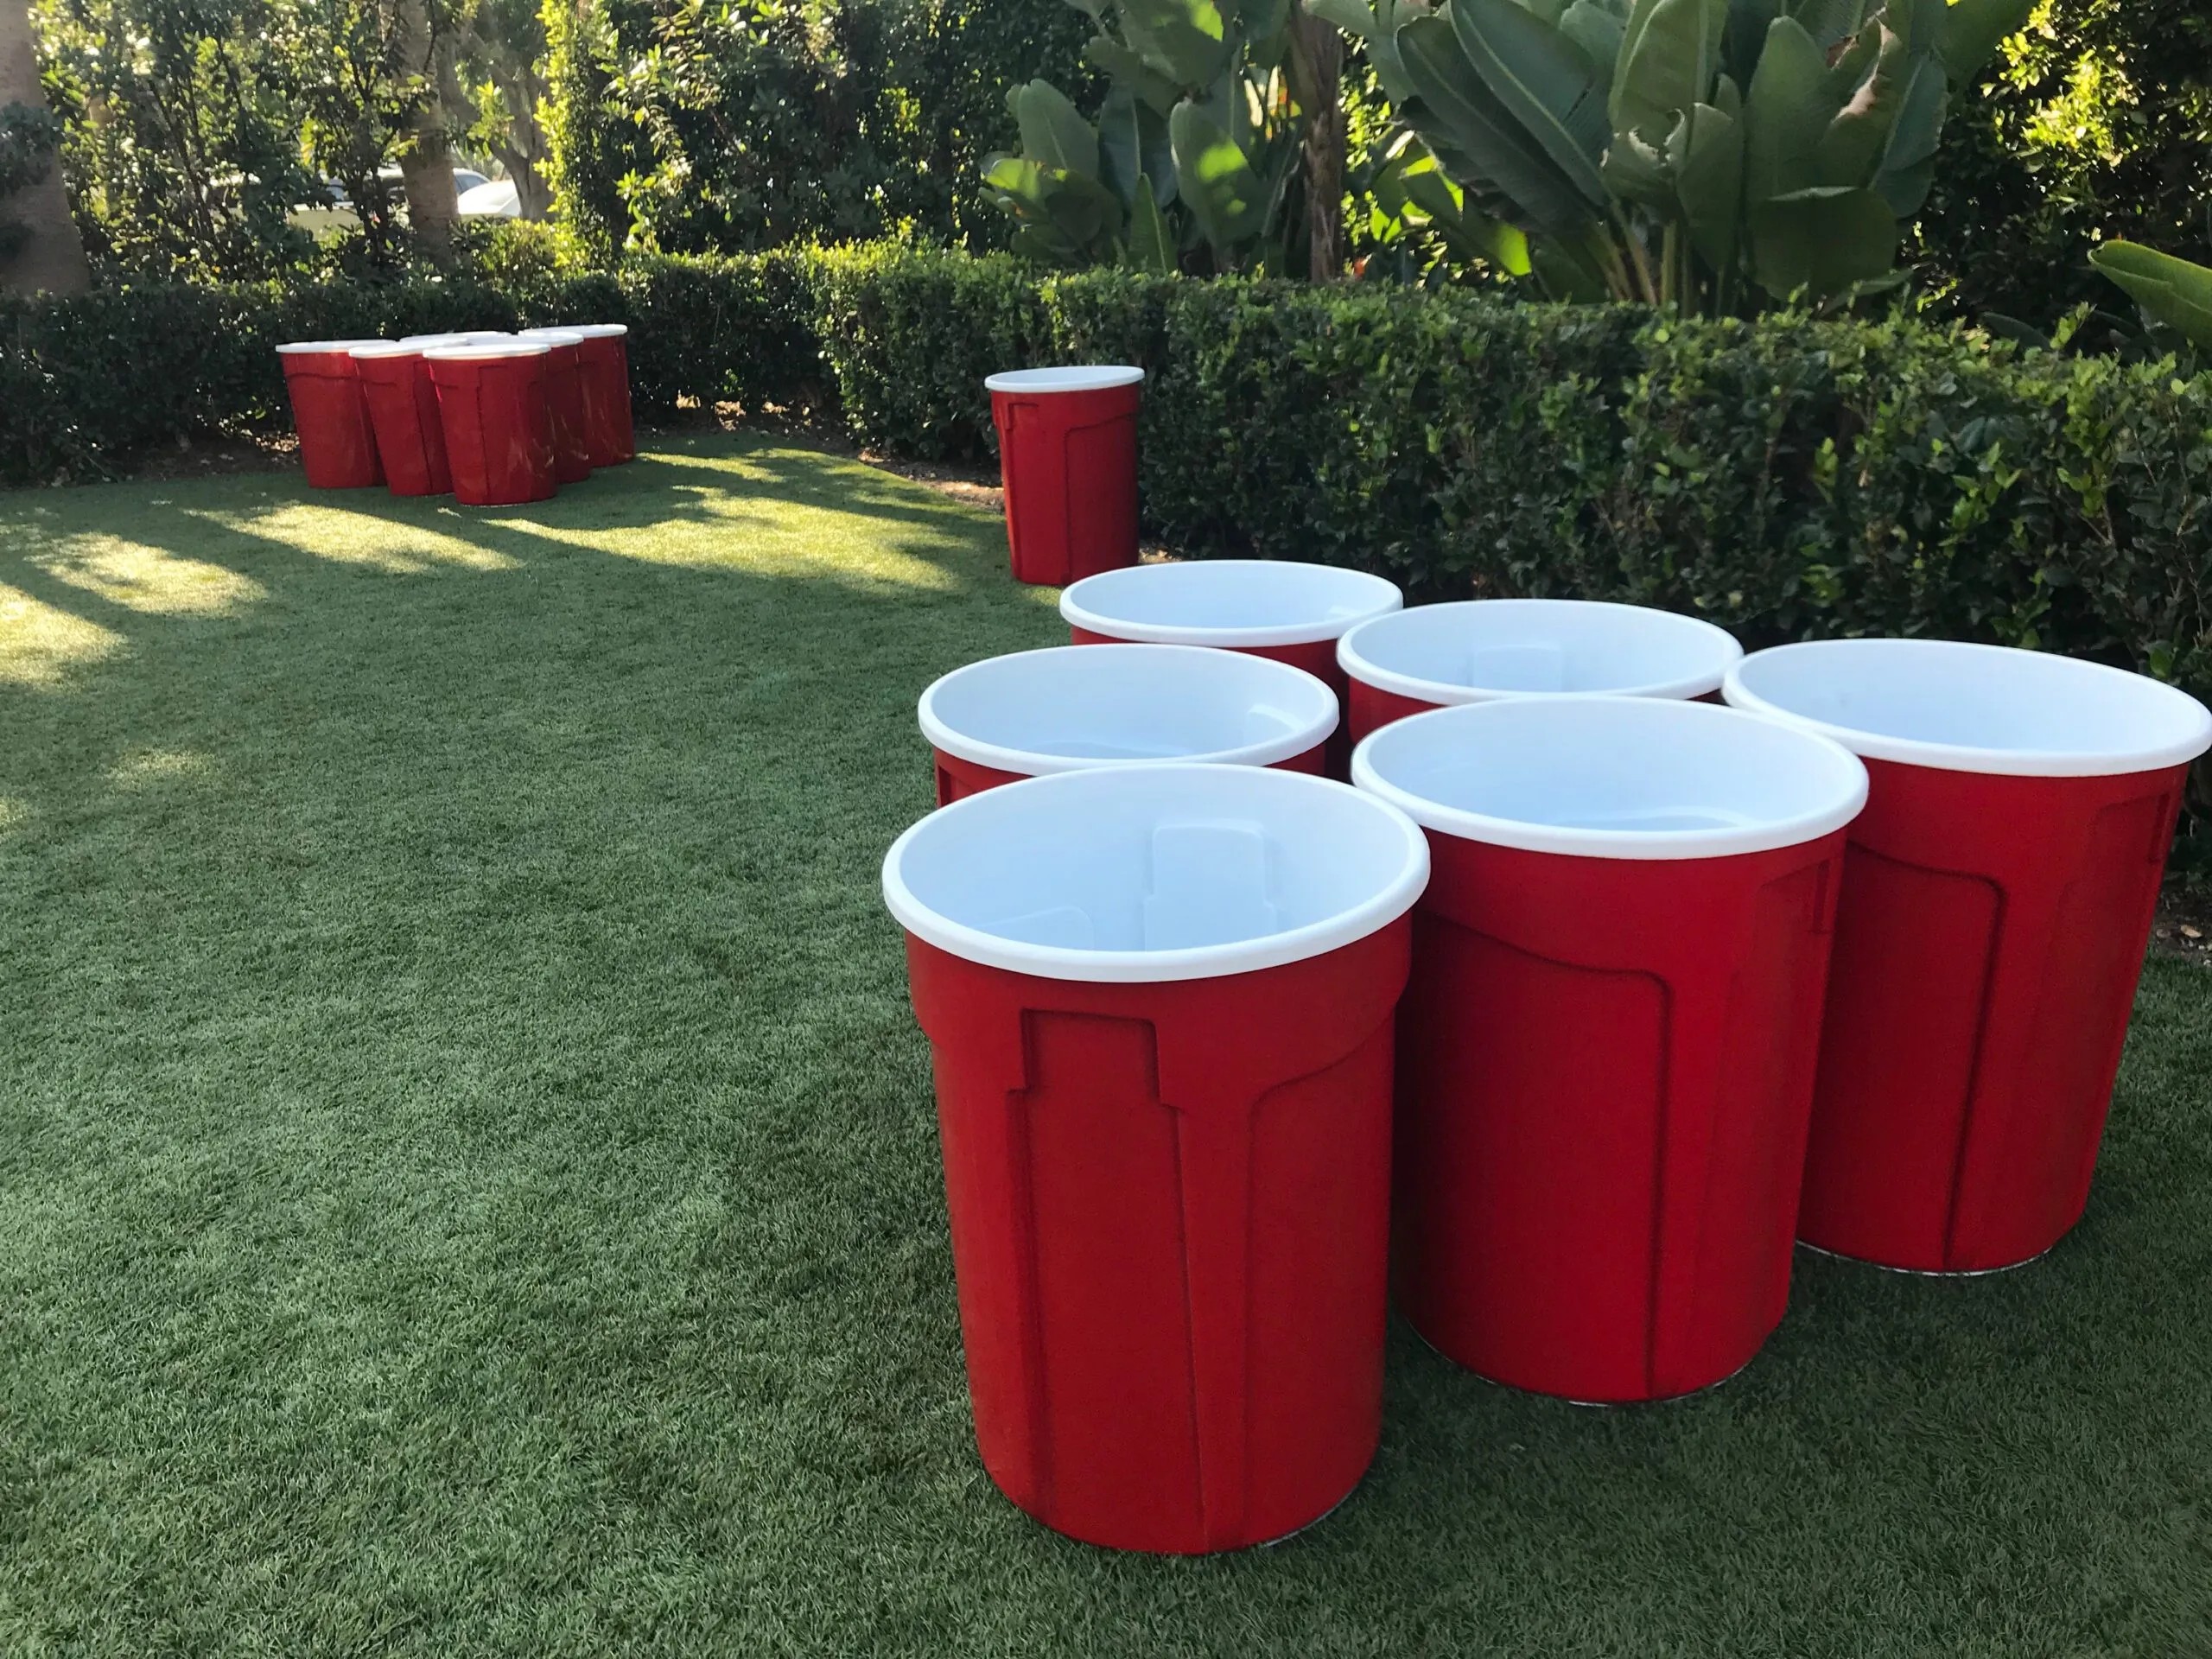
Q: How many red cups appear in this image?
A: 13